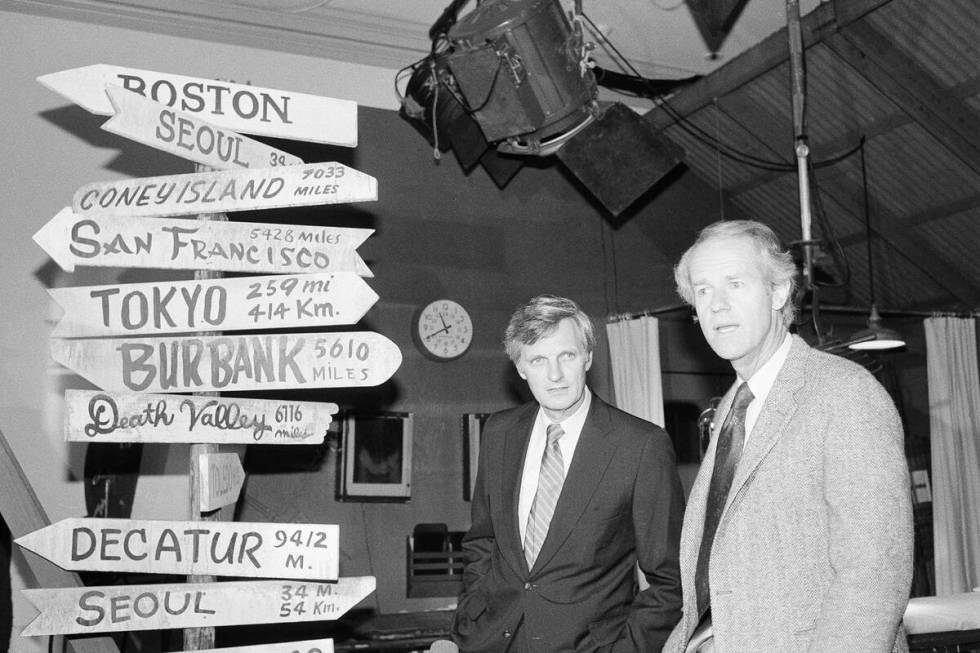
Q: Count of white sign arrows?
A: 11